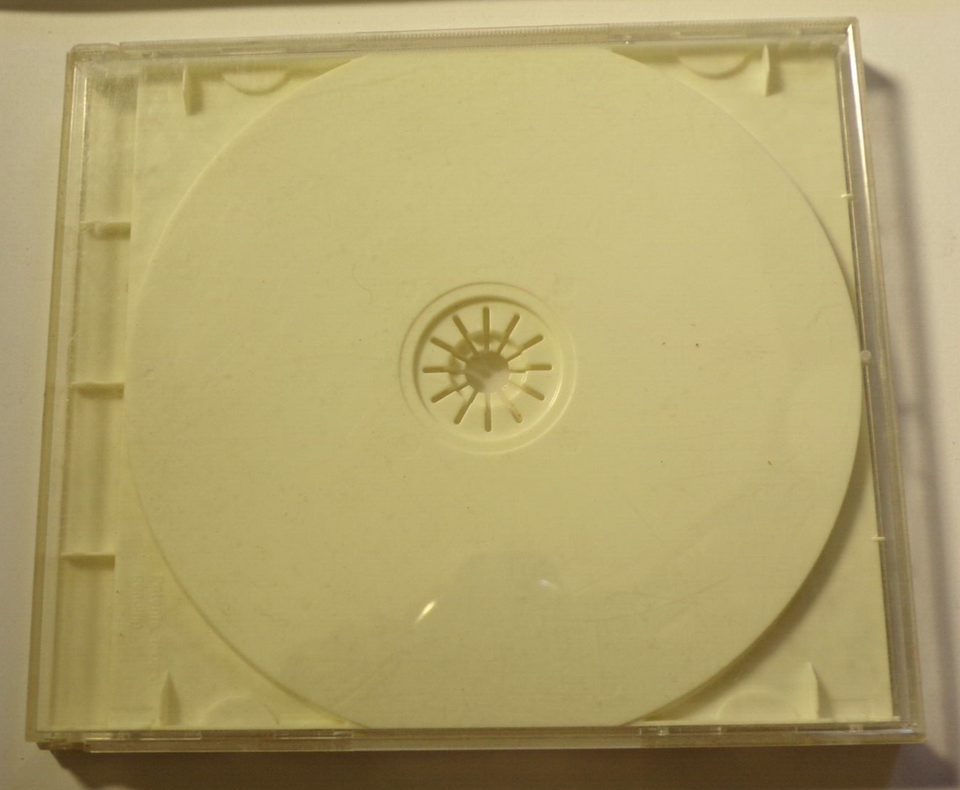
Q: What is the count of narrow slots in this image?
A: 12